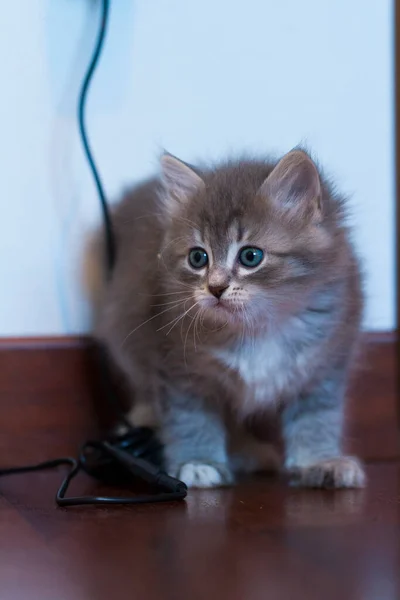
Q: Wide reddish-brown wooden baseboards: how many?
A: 1